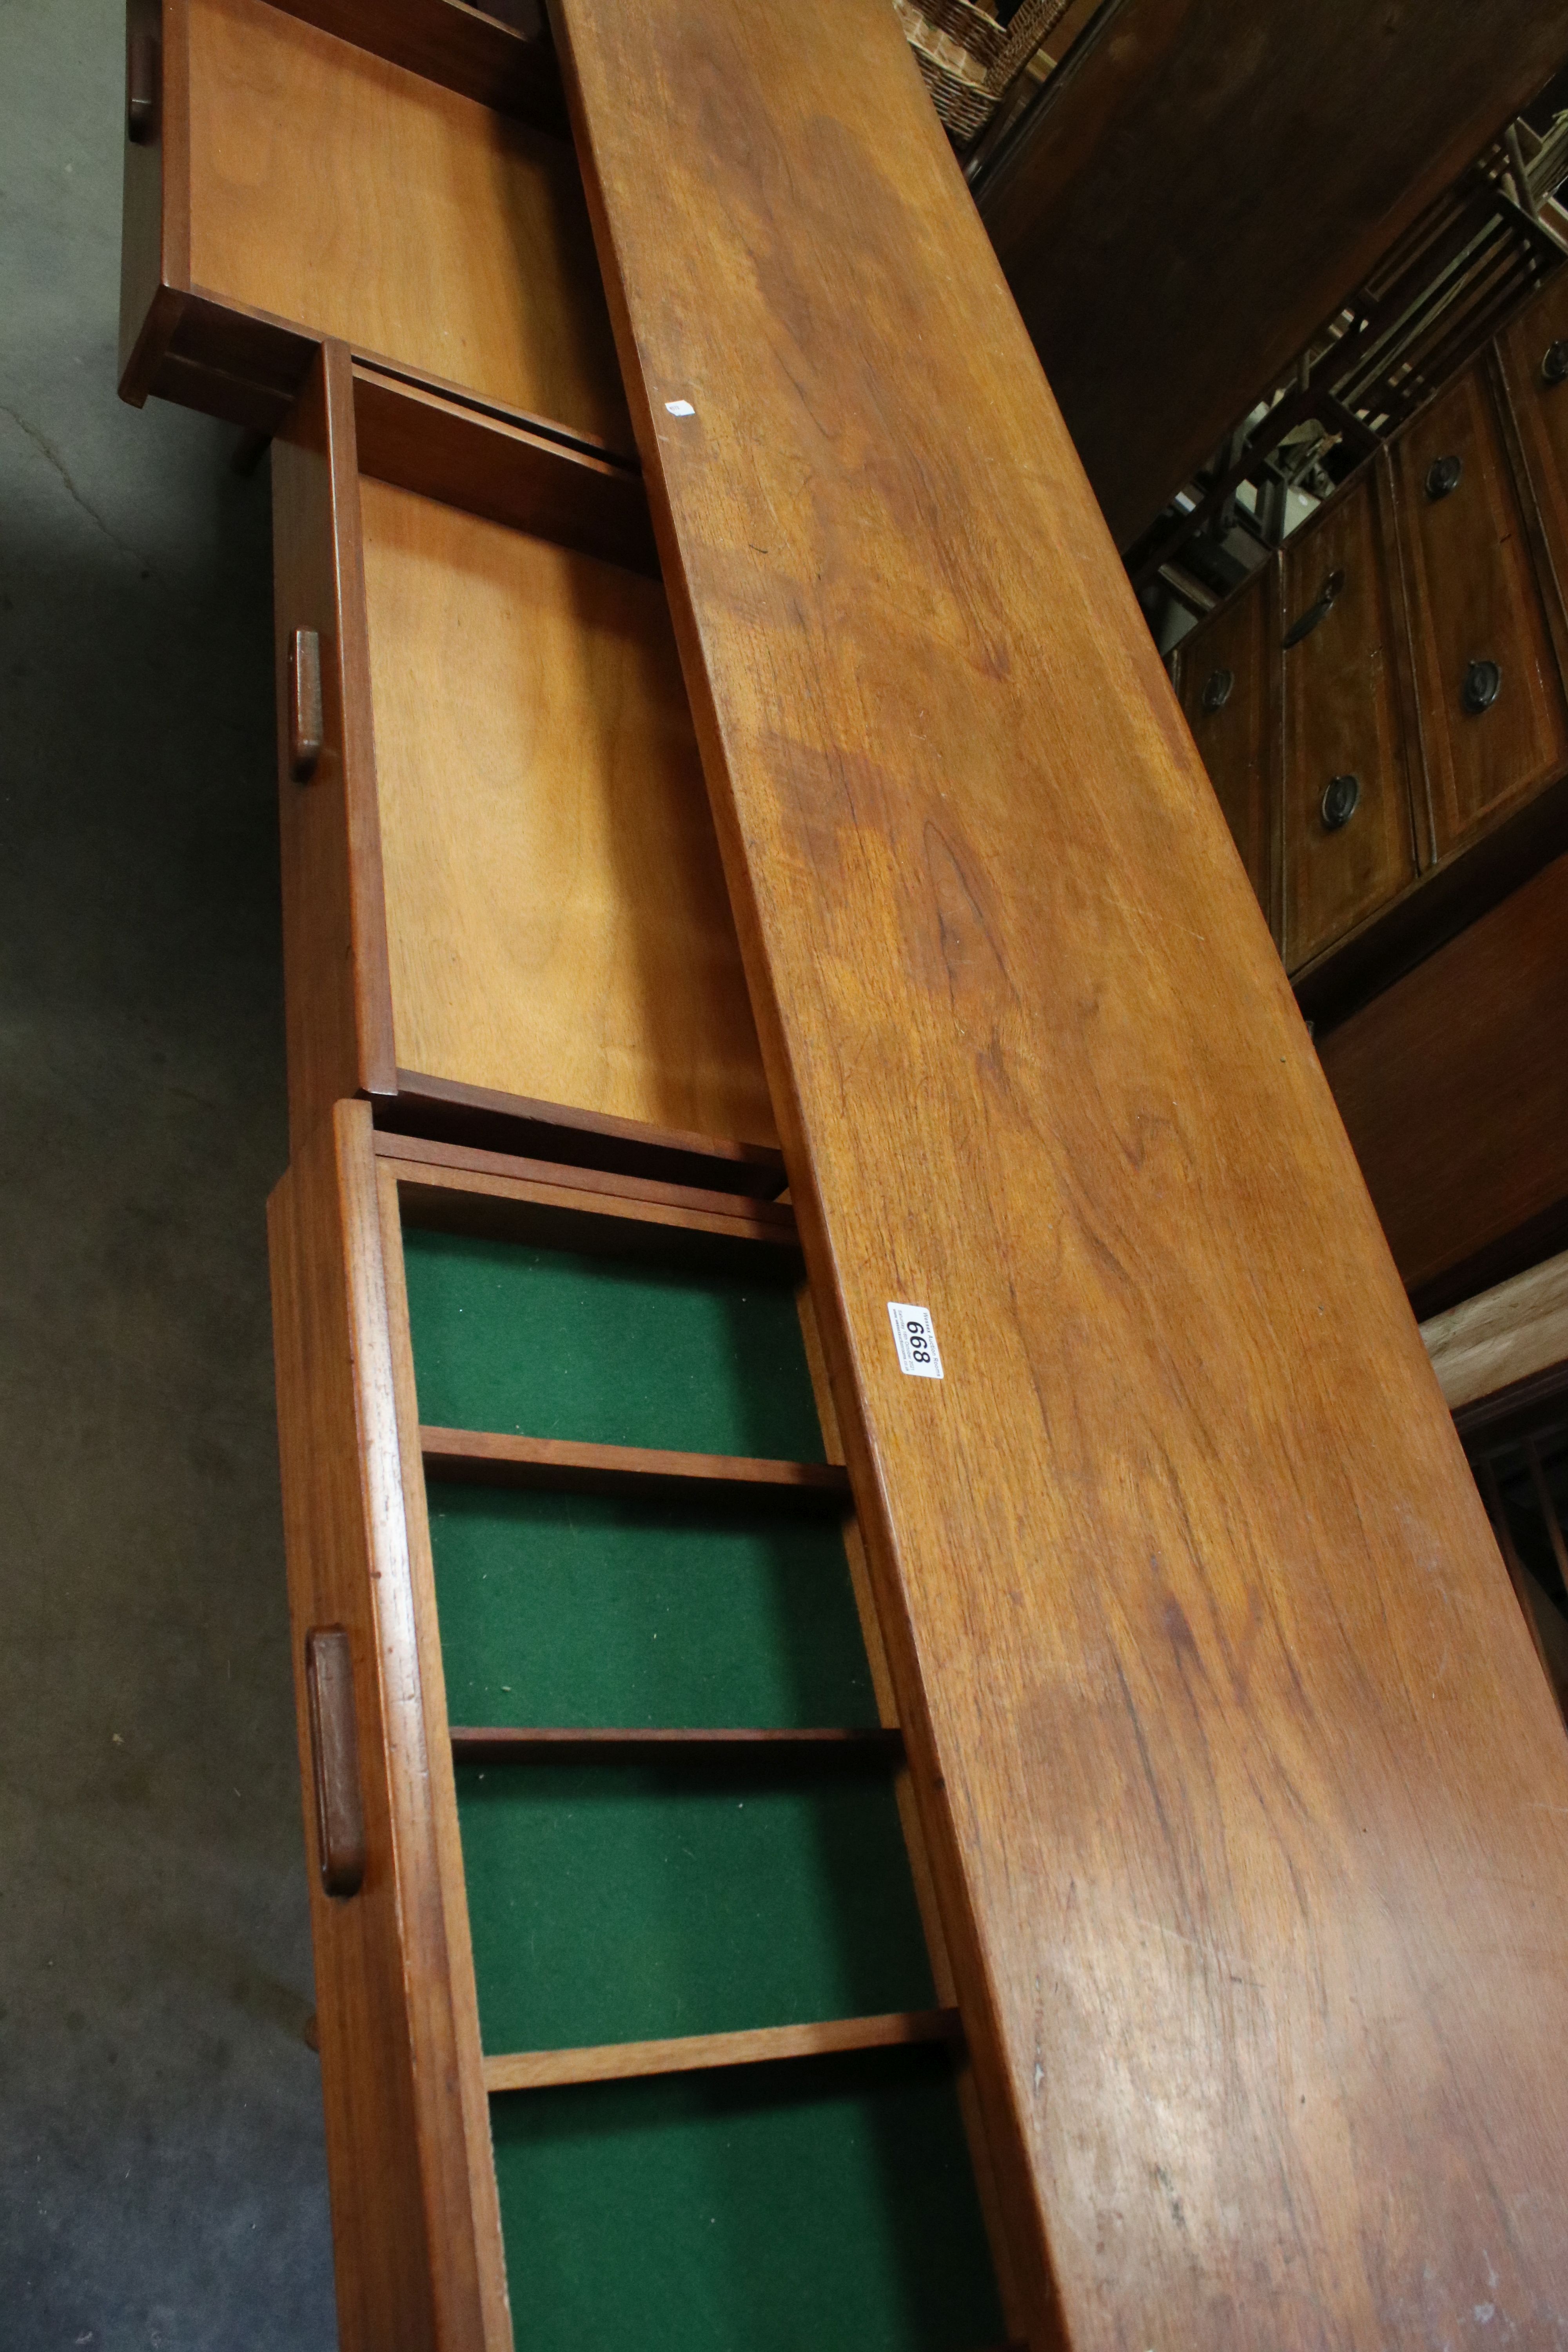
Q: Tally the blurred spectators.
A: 0